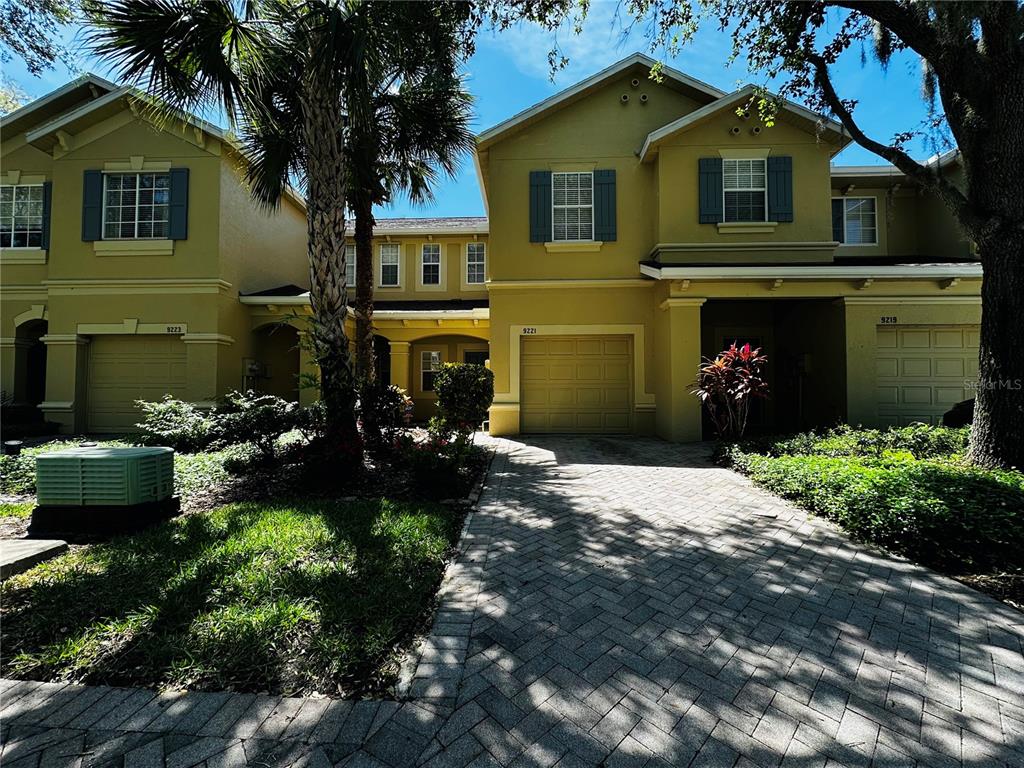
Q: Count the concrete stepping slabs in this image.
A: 1